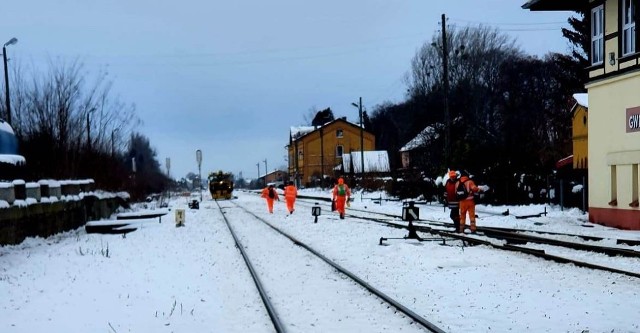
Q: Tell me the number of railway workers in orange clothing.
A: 5